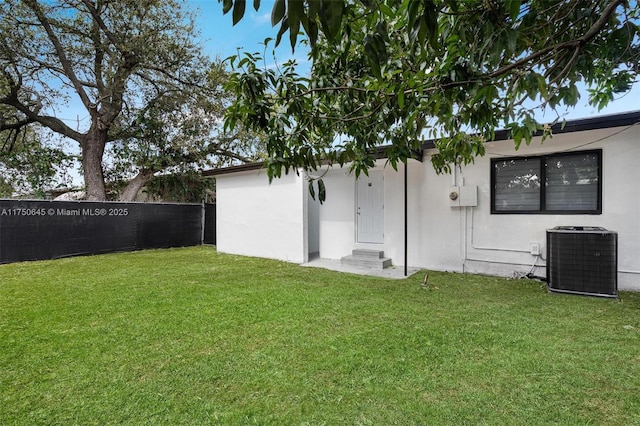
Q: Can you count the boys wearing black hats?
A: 0